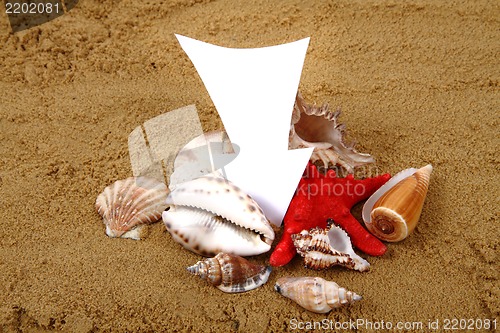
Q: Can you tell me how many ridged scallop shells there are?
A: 1